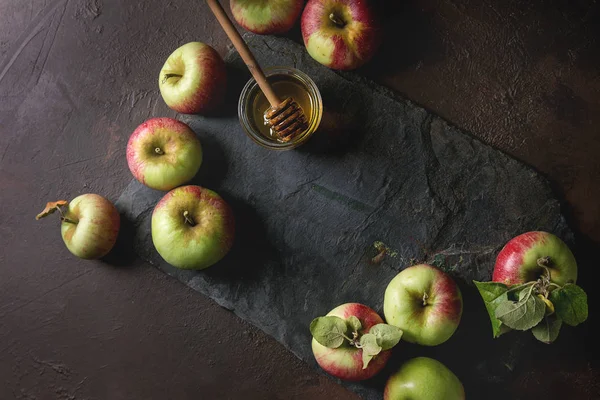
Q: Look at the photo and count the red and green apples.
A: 10